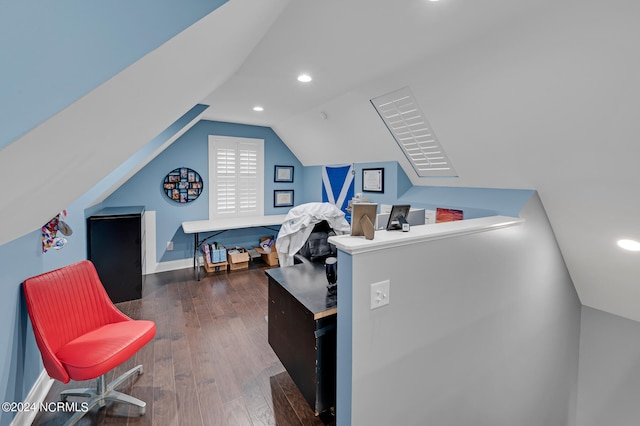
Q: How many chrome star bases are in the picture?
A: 1